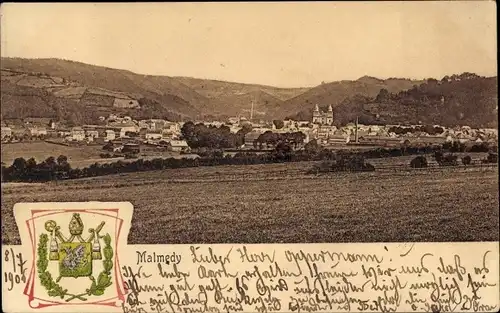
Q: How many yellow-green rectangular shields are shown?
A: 1